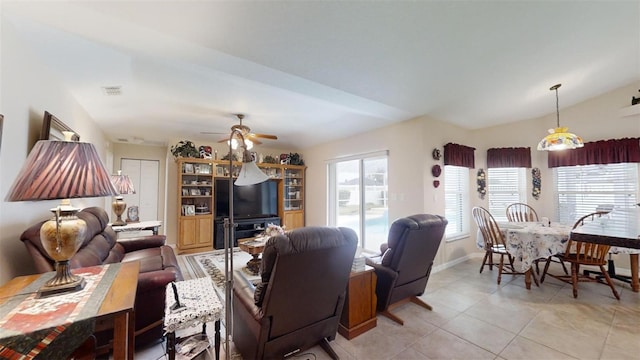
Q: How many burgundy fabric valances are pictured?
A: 3